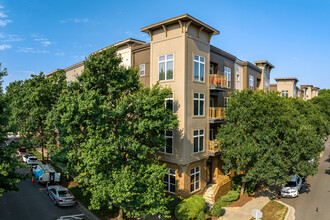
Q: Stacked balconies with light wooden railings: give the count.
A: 3